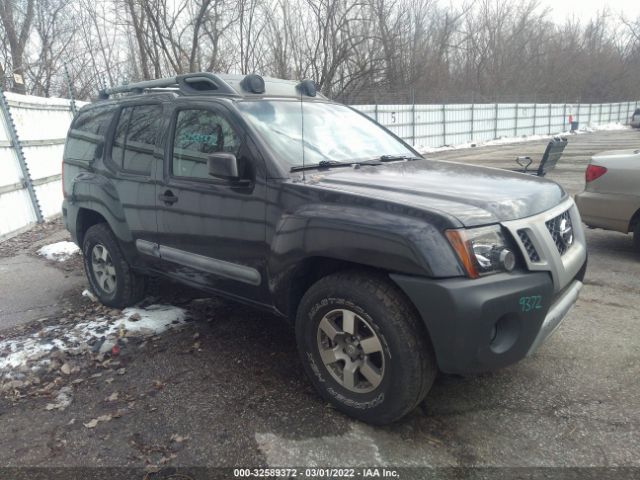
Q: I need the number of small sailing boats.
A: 0